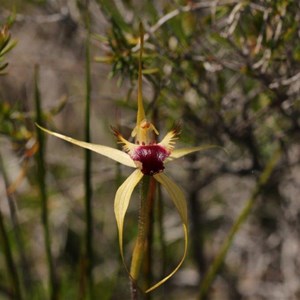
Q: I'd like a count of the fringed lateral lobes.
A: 2